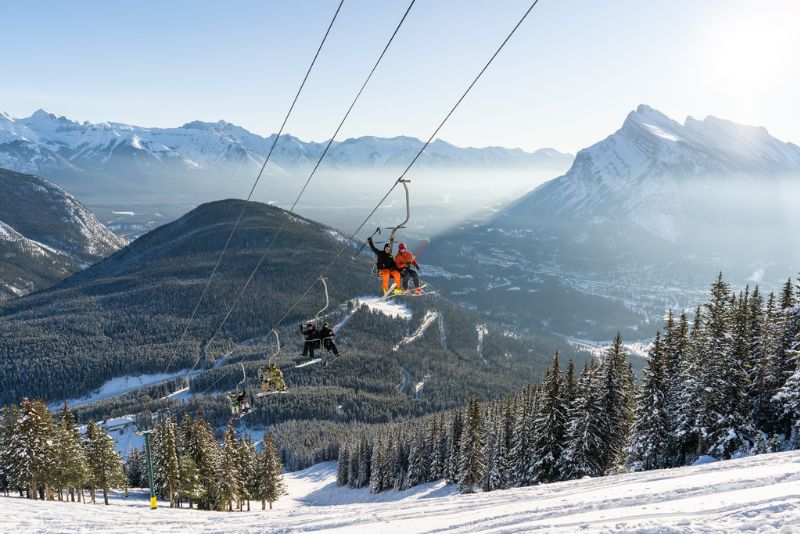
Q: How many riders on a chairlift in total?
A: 8